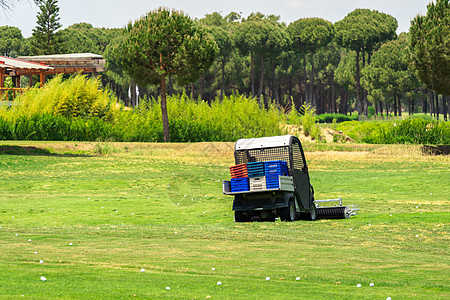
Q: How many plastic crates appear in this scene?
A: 6